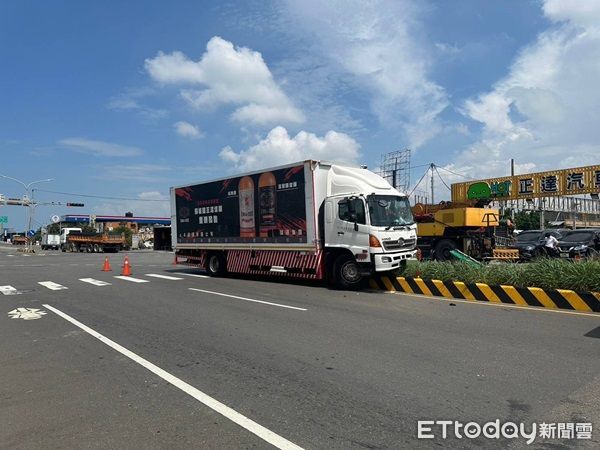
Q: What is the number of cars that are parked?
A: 2